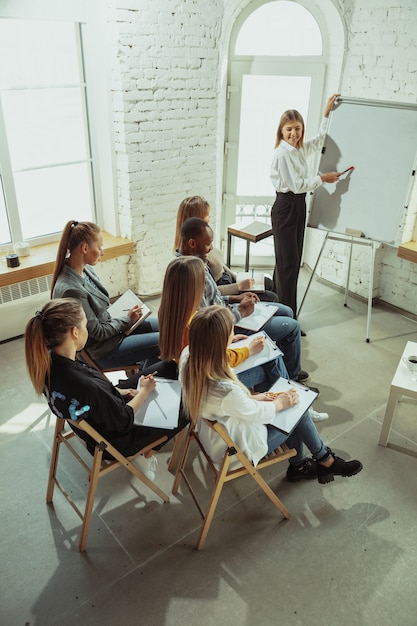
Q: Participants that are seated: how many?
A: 6